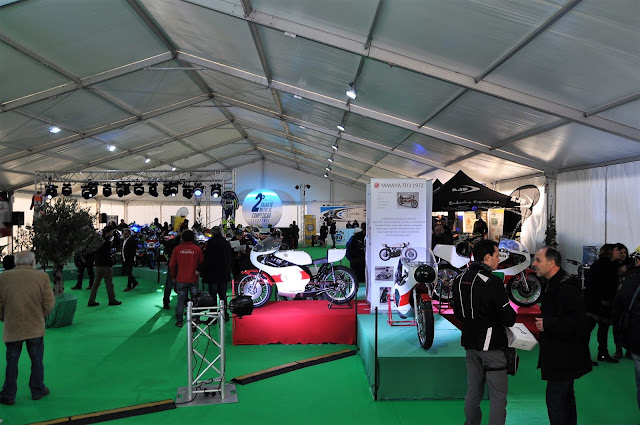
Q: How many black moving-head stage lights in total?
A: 14